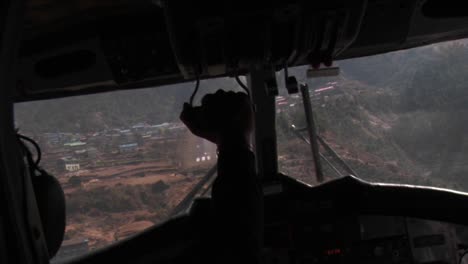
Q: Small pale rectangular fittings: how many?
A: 1